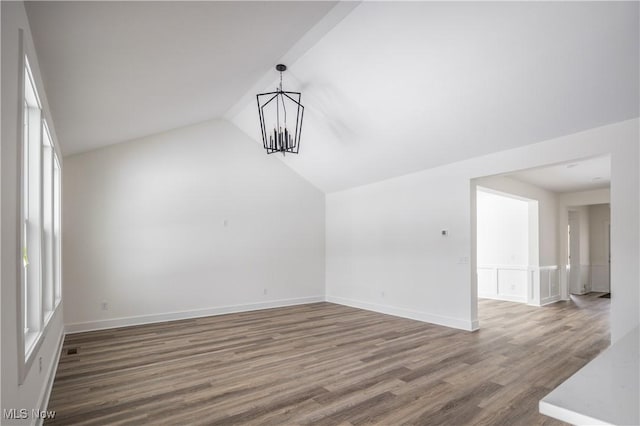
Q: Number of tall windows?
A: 3